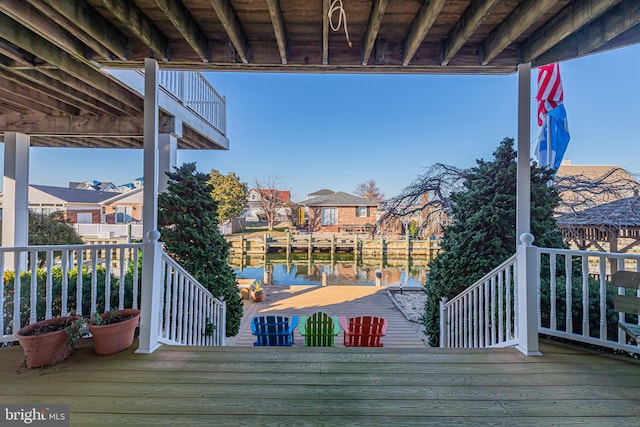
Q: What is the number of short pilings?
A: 3